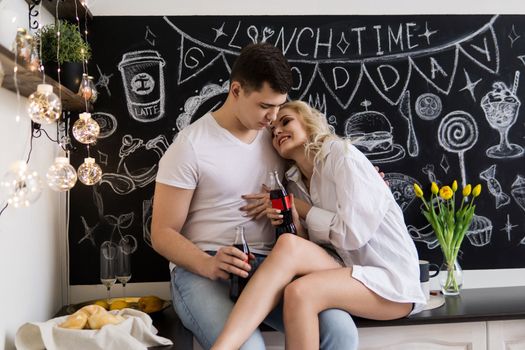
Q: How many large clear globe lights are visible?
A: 5